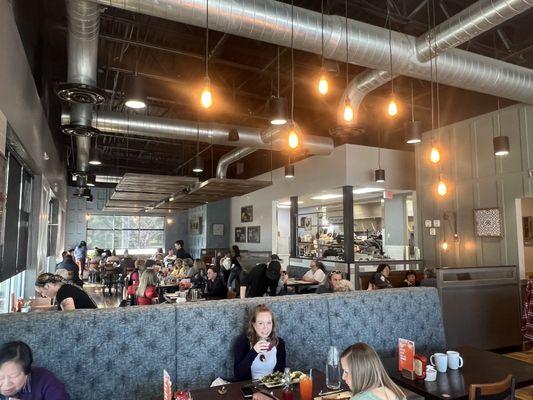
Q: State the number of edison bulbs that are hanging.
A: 7